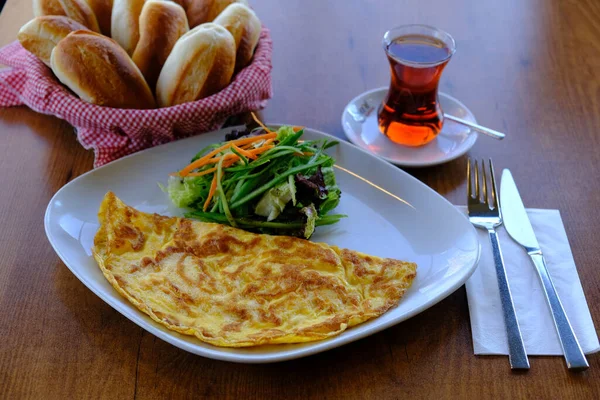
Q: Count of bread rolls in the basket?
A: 9